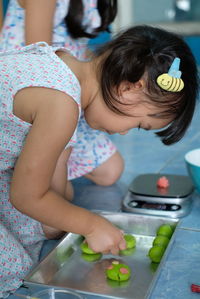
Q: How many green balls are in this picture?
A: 6